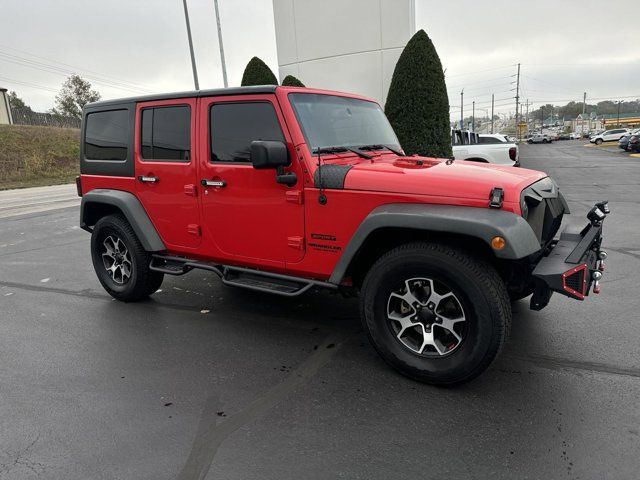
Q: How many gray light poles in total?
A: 2